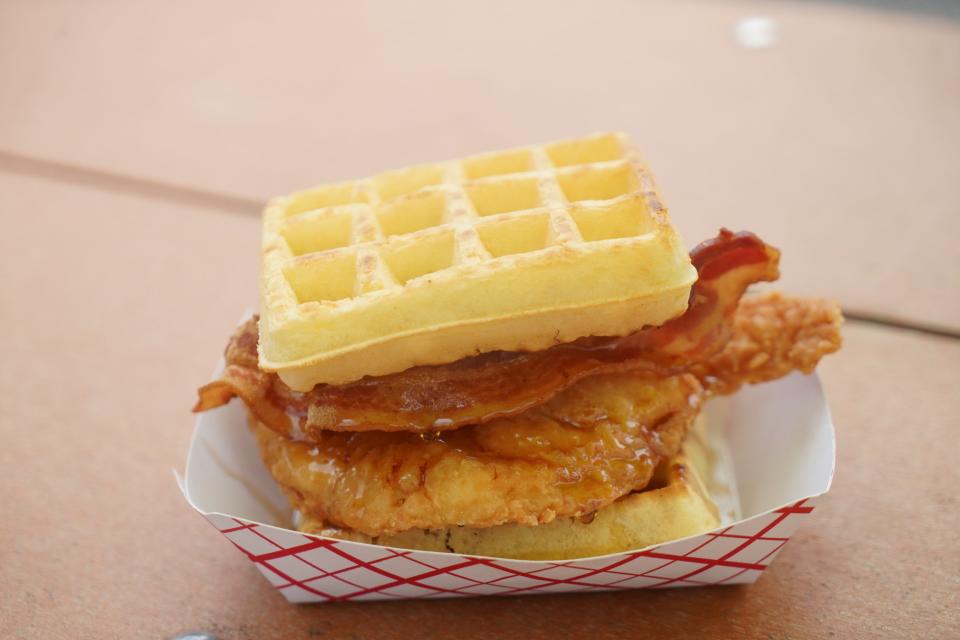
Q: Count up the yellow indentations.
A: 12